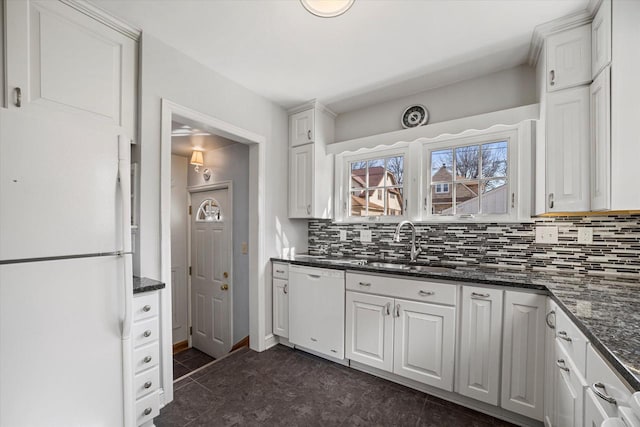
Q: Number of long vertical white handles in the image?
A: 2